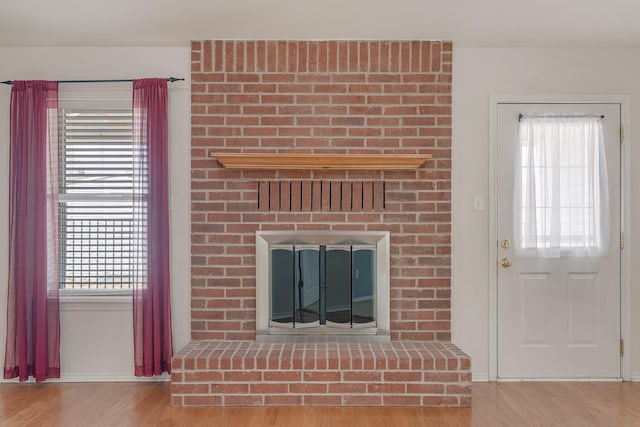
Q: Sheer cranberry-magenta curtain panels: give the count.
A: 2